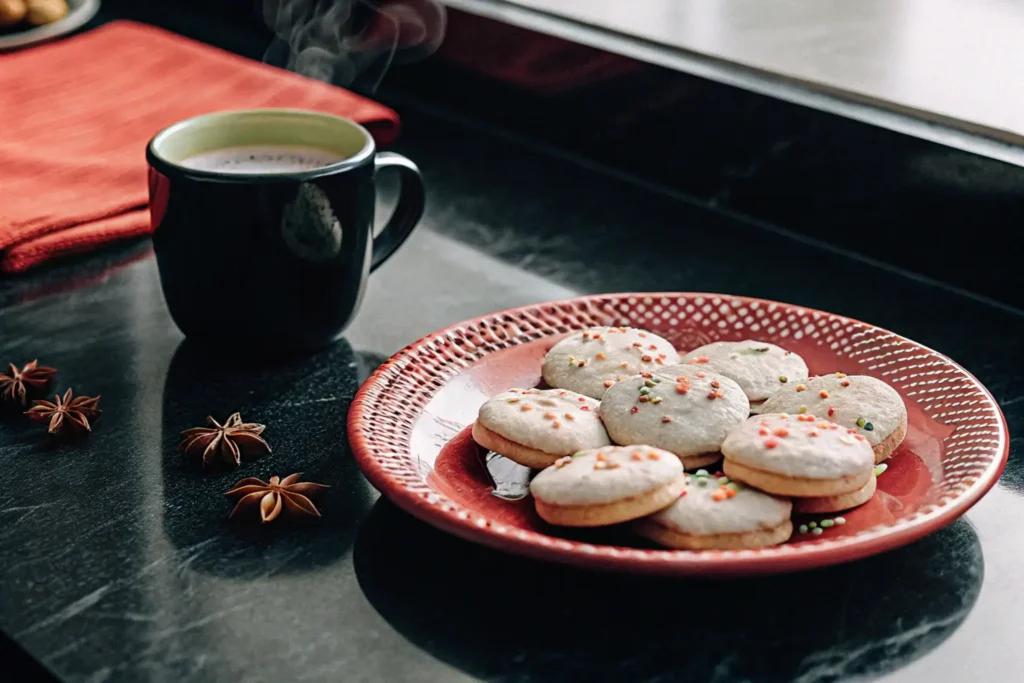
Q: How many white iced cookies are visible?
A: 8